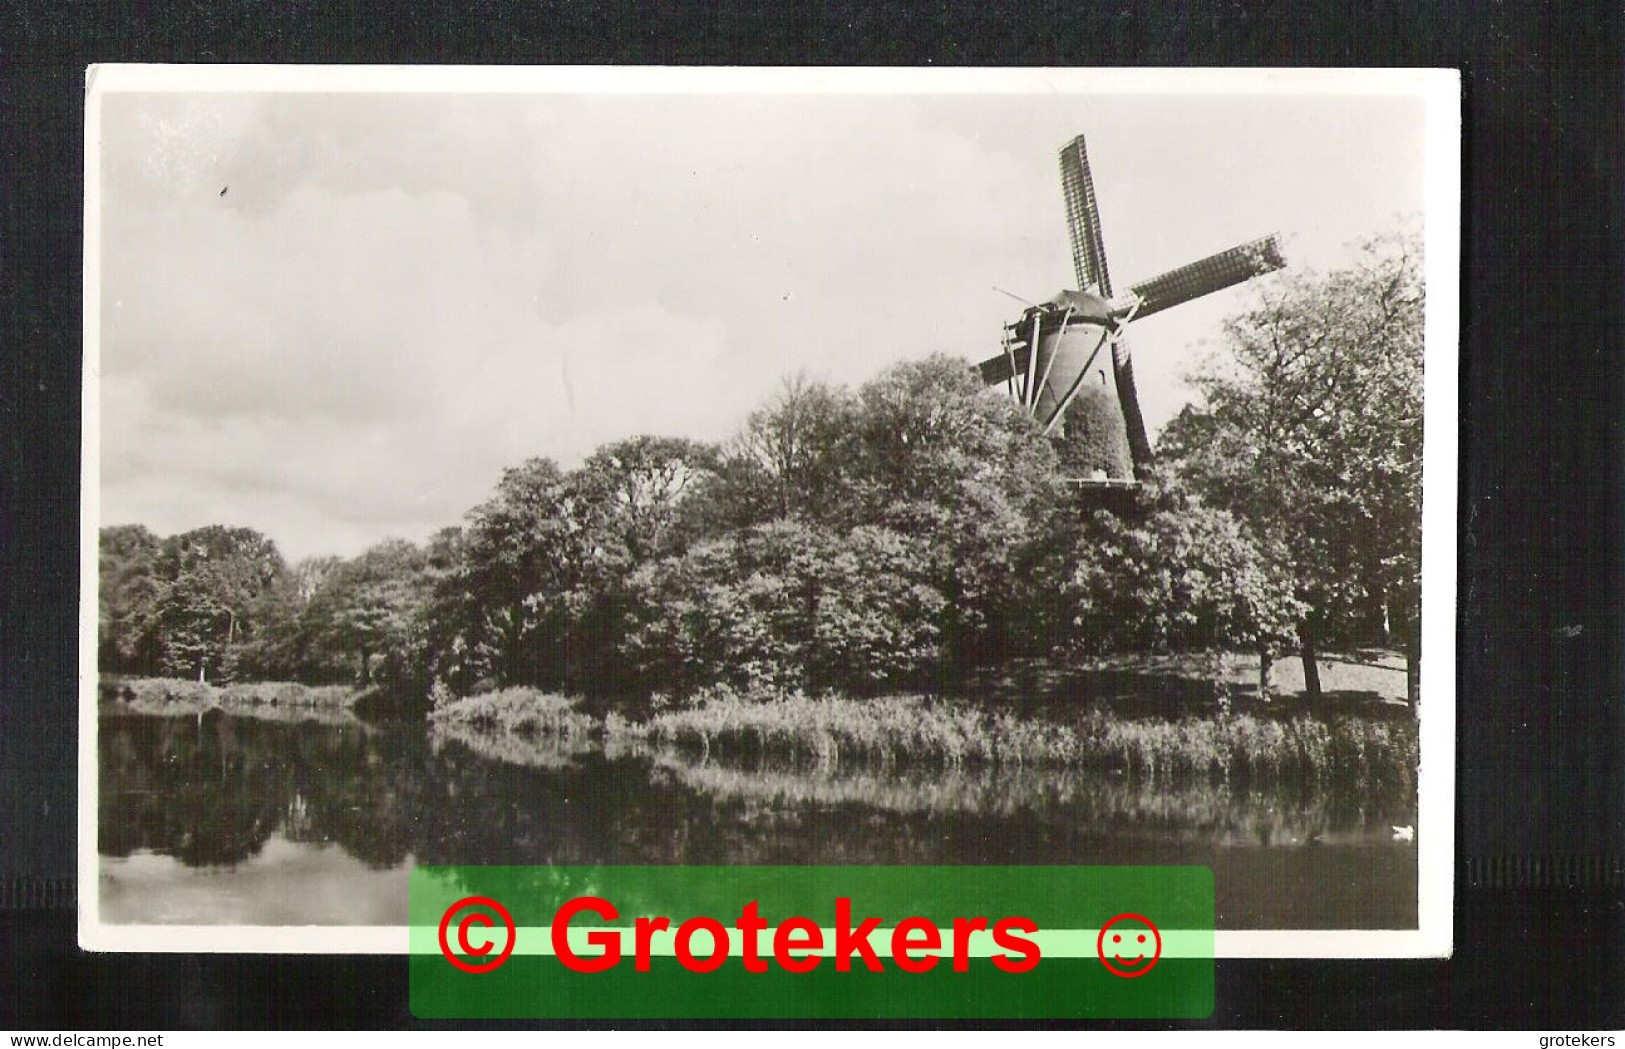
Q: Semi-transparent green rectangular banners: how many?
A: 1